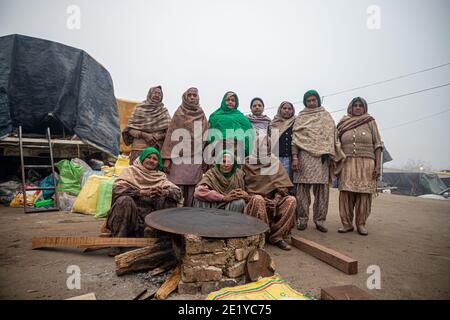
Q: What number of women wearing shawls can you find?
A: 10